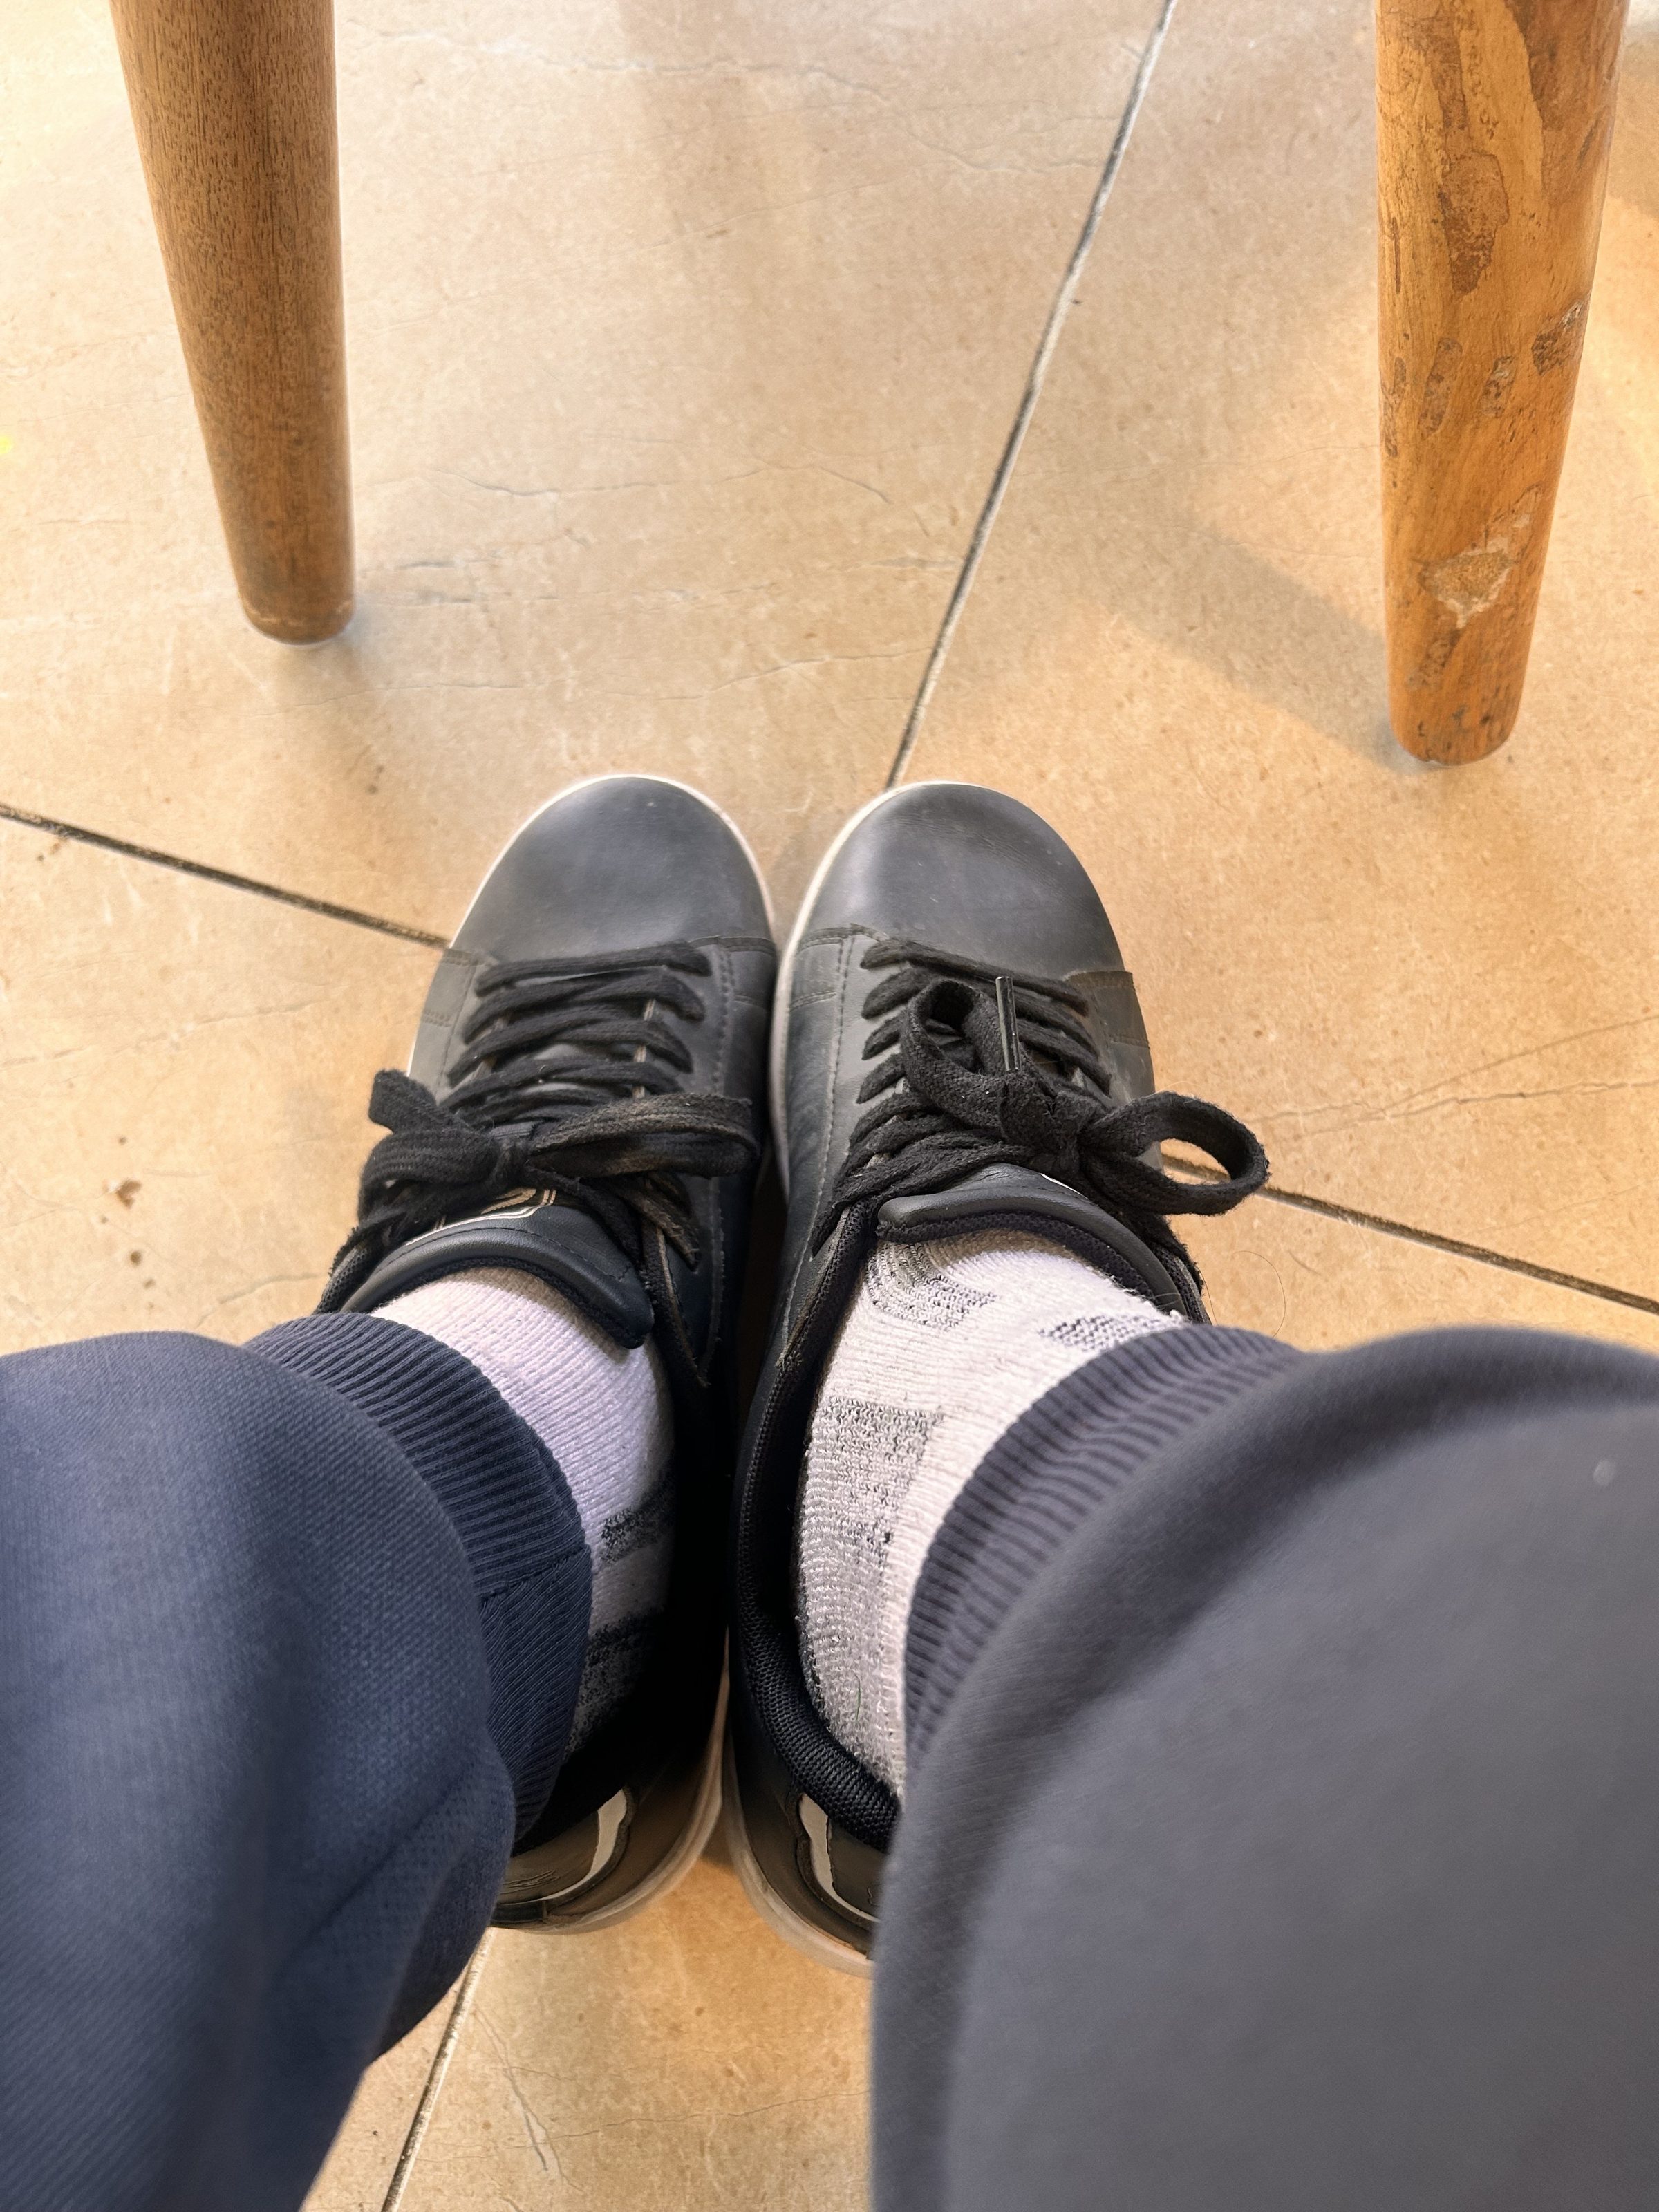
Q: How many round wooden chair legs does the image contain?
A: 2